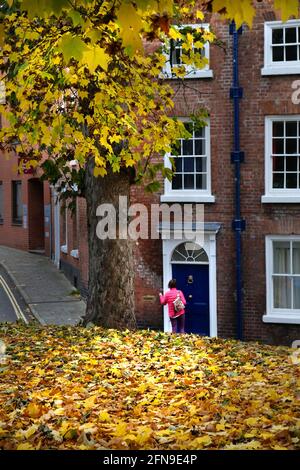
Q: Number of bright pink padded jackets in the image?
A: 1